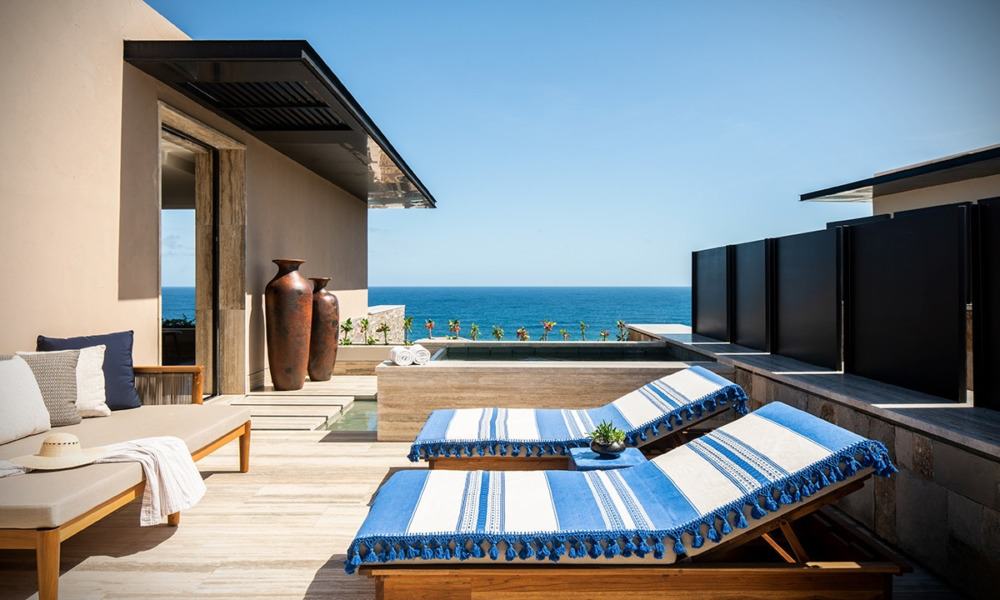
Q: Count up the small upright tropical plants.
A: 14